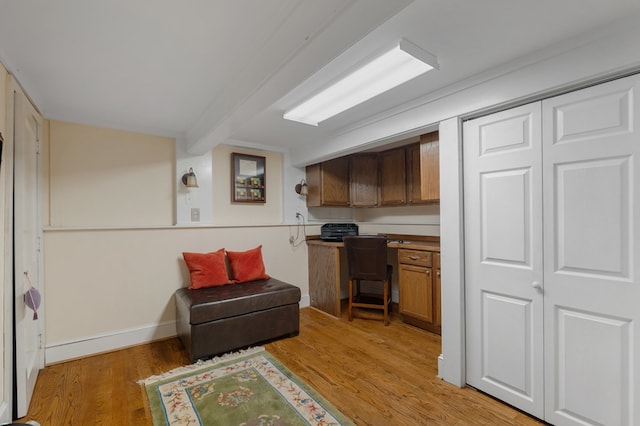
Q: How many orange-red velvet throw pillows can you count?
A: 2